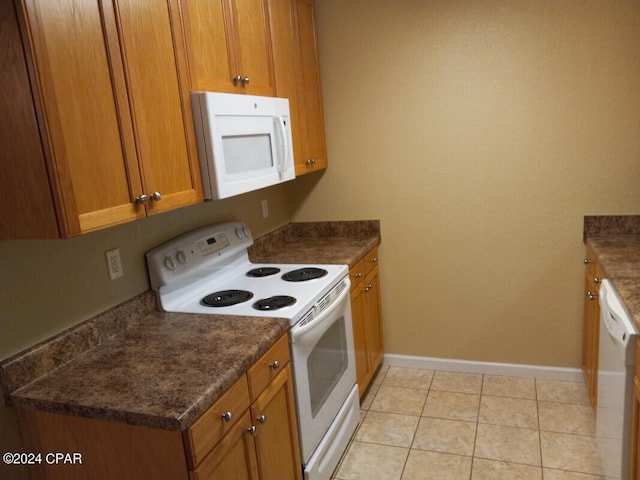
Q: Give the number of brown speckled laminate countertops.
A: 3